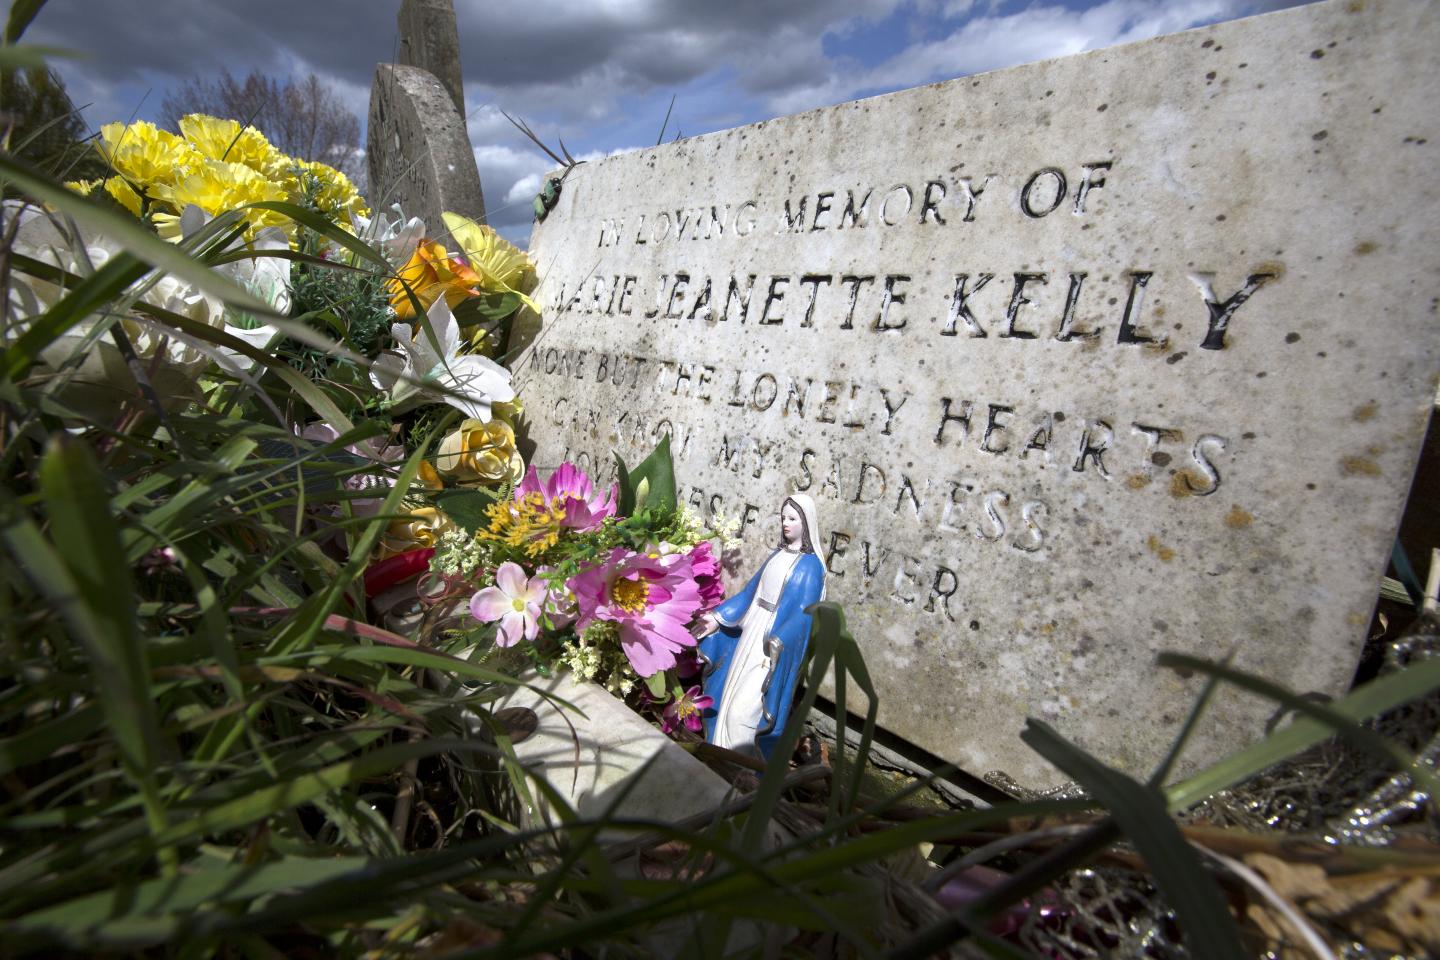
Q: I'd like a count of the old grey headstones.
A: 2